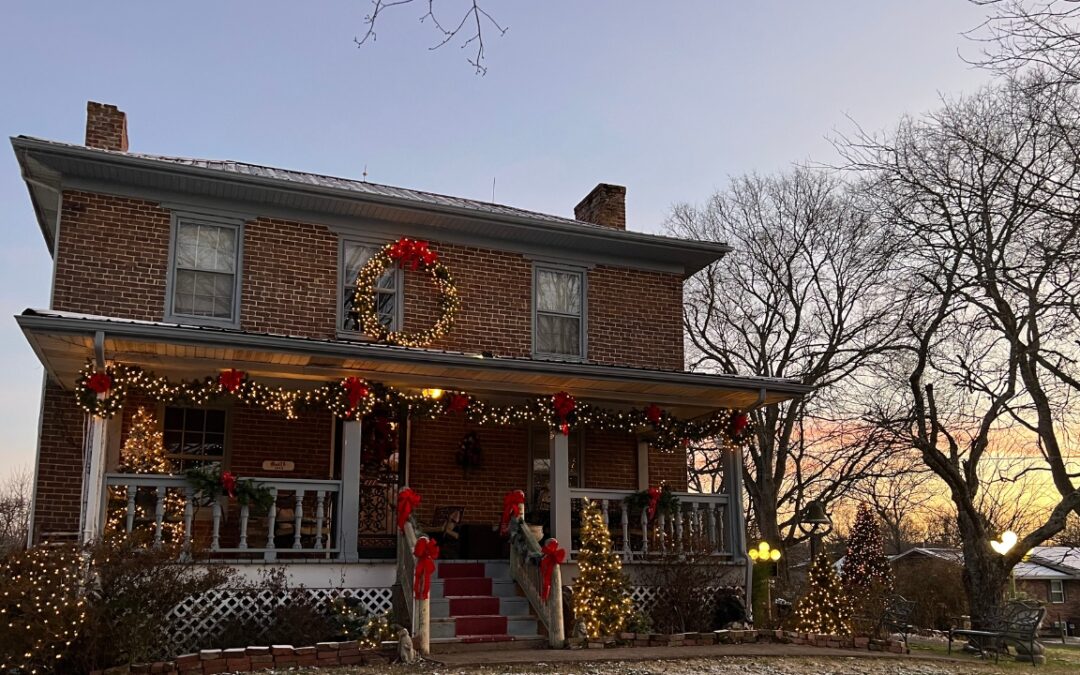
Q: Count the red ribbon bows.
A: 14